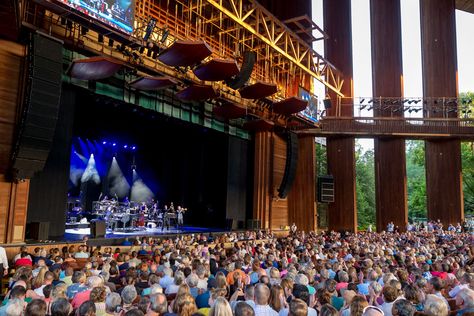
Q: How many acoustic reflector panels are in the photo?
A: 9